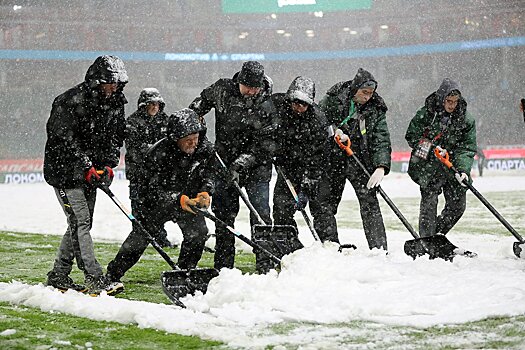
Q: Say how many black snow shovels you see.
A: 6